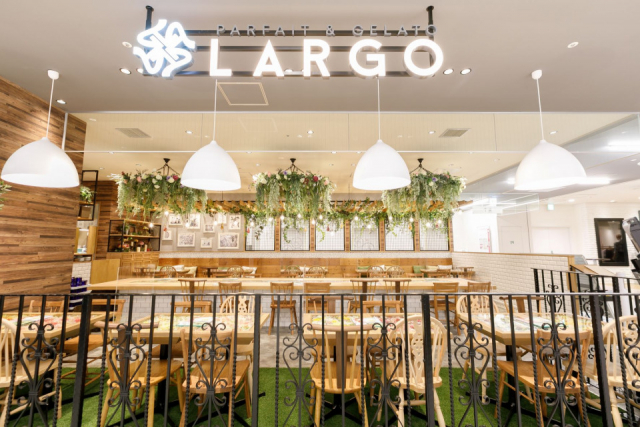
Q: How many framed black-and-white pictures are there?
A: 9